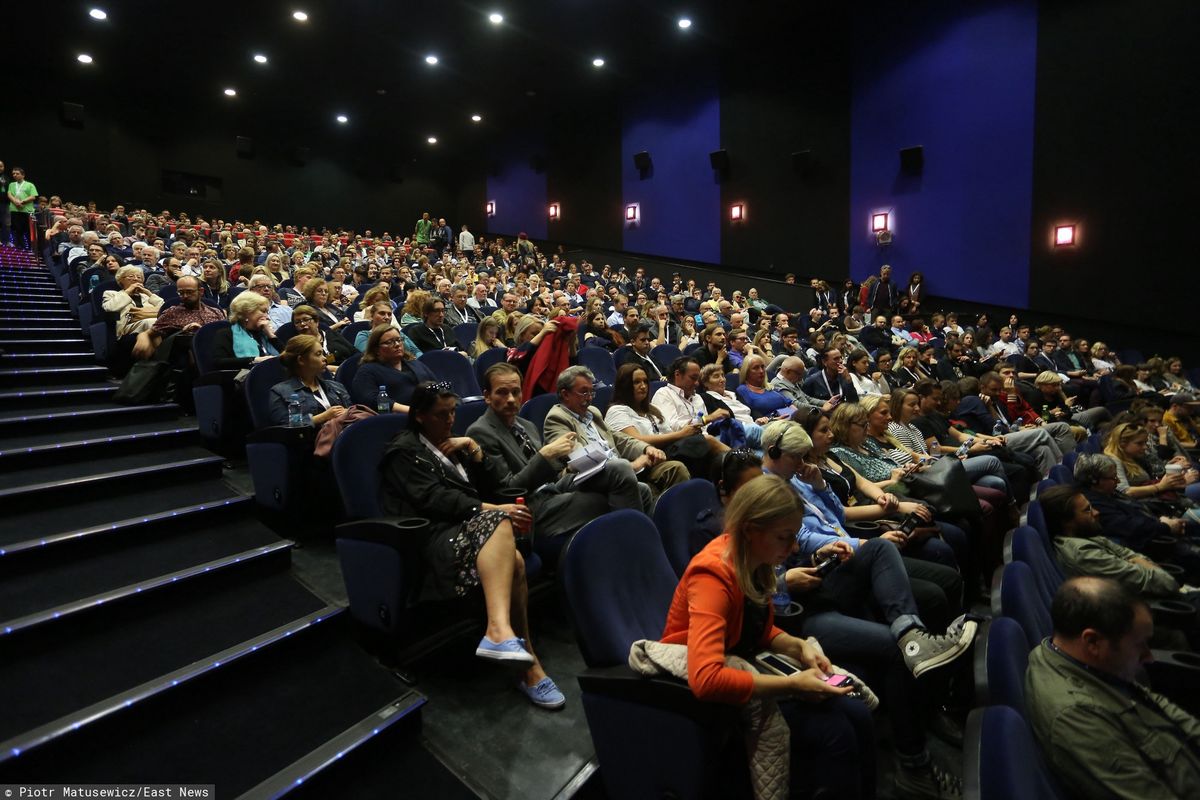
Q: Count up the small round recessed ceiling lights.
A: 12